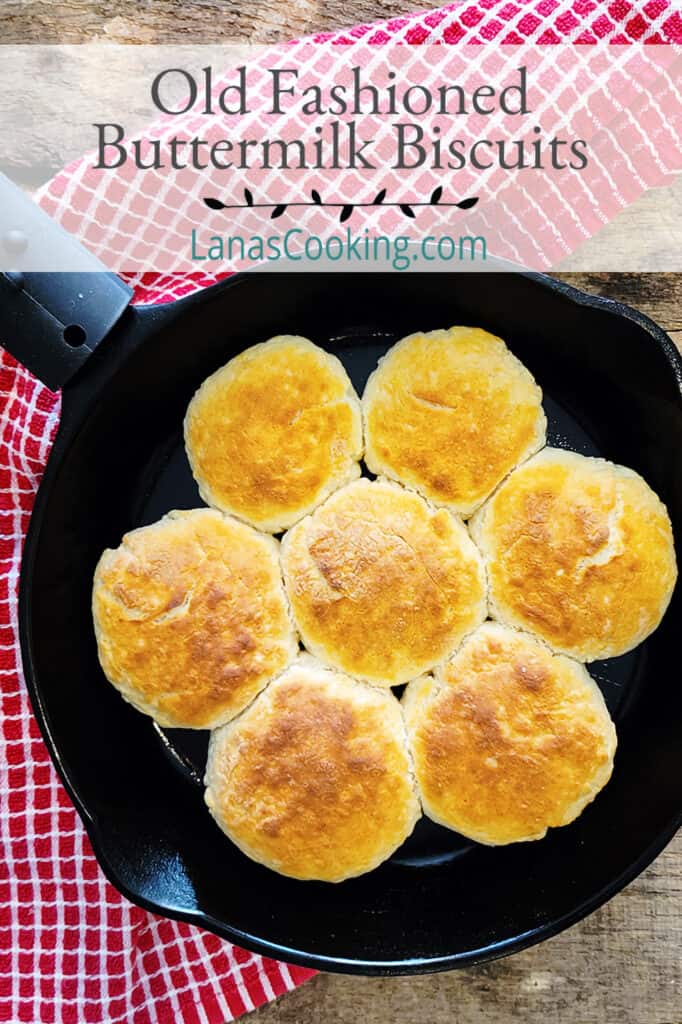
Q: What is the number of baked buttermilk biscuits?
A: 7